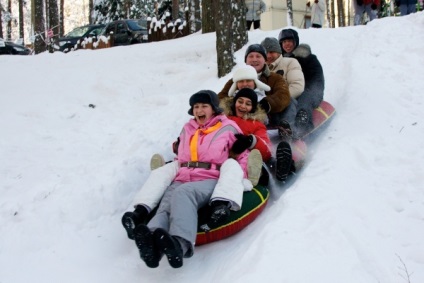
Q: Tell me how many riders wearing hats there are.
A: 6